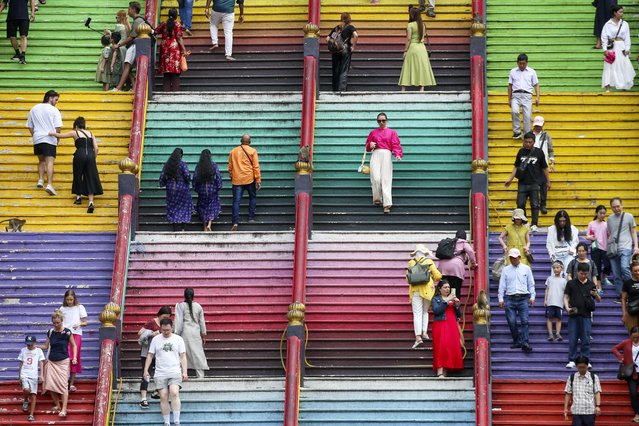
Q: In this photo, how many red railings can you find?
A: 3